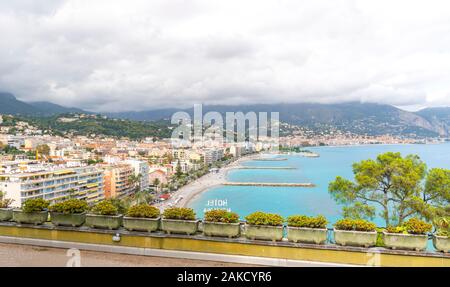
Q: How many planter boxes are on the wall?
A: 12